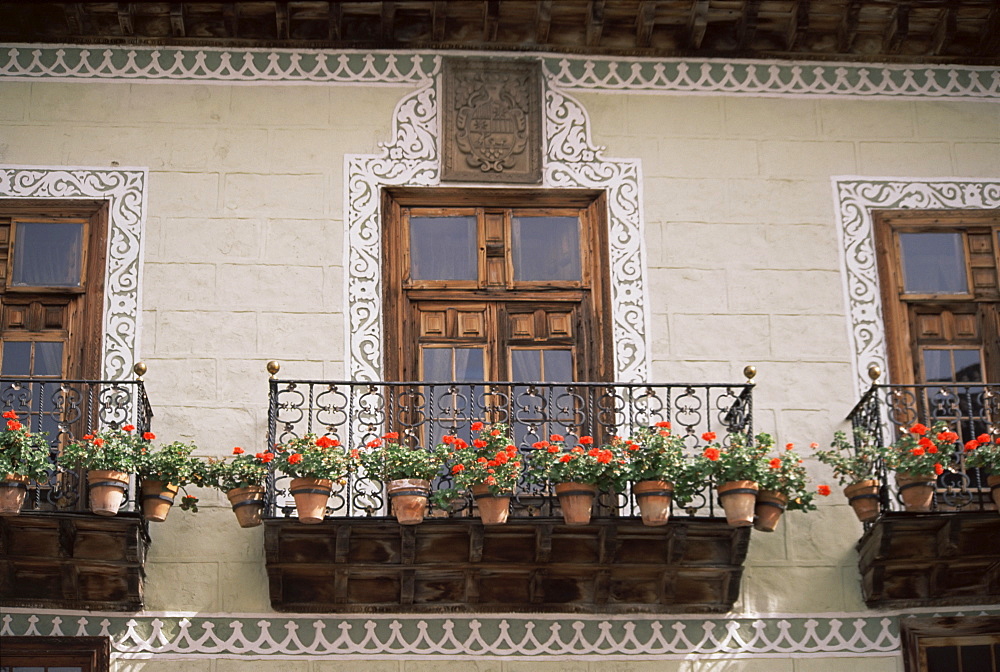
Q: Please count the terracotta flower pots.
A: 14